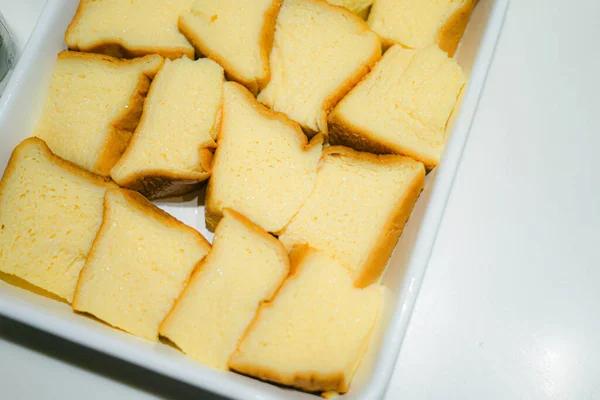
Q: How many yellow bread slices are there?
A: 14